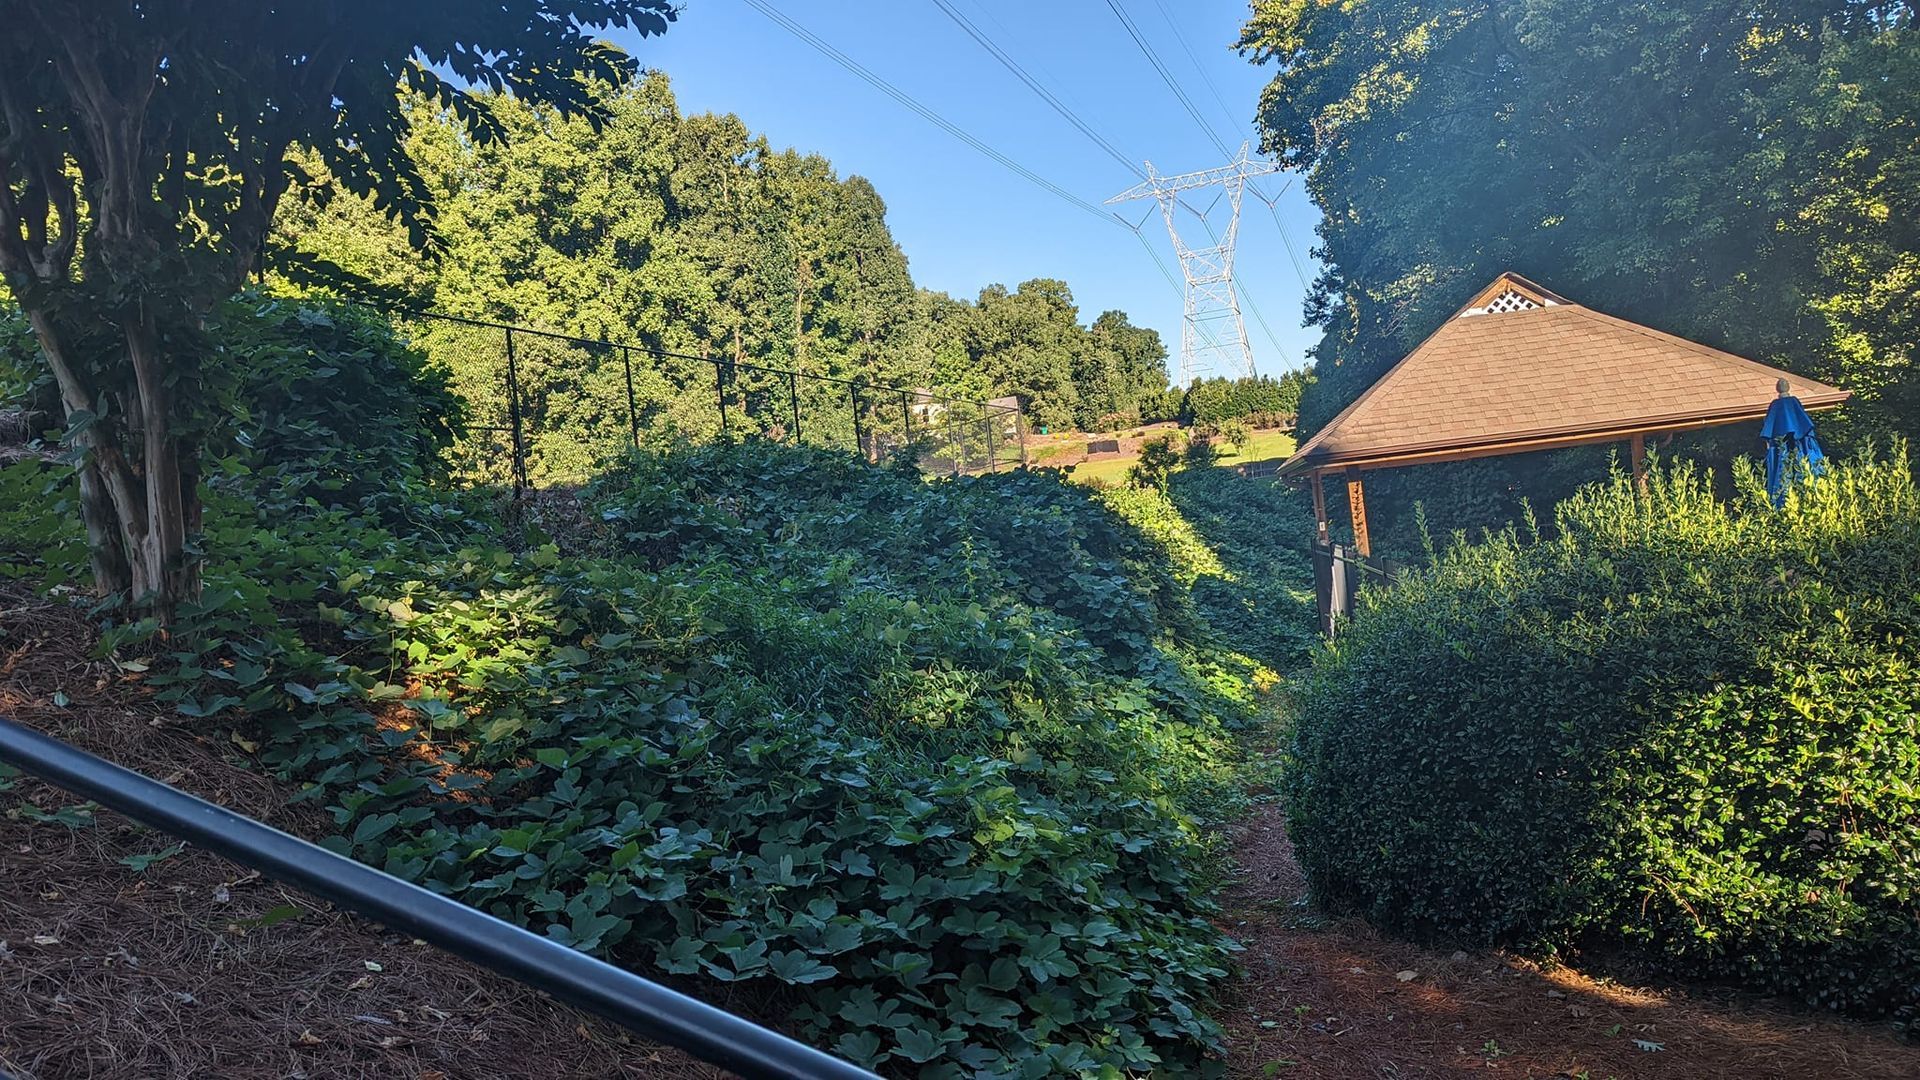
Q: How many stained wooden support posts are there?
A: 3